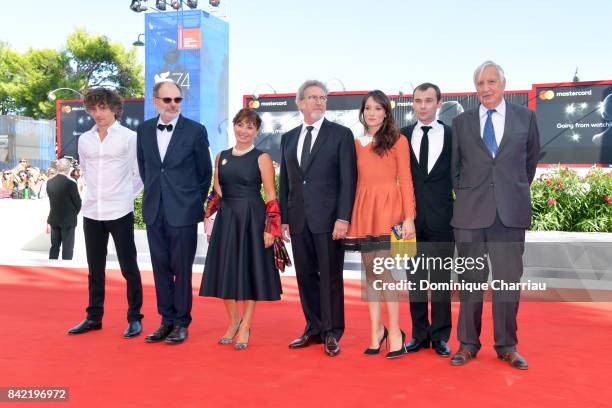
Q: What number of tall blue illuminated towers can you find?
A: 1